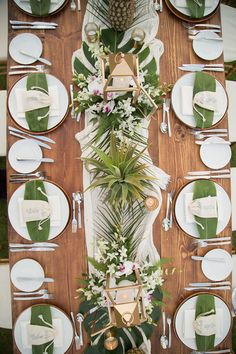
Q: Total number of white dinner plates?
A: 8